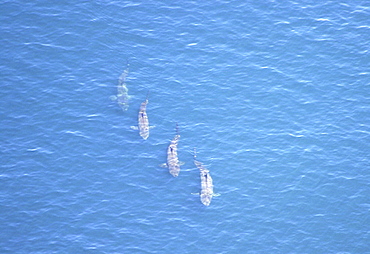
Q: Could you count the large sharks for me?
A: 4